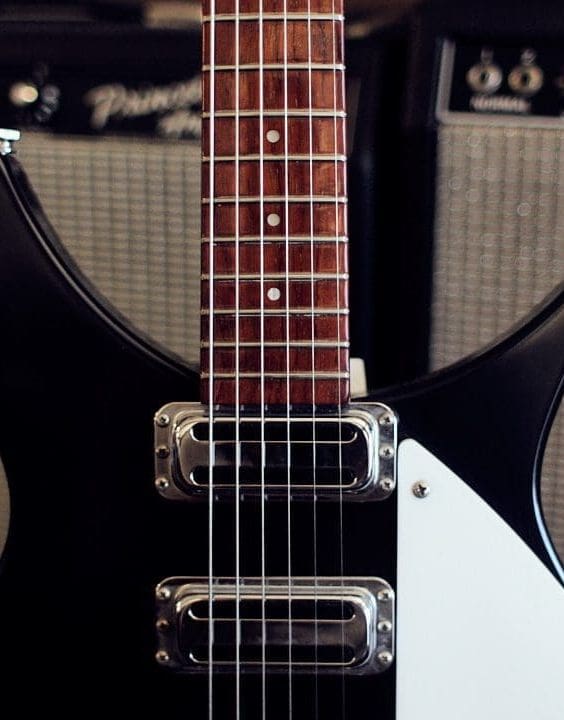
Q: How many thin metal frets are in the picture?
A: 10